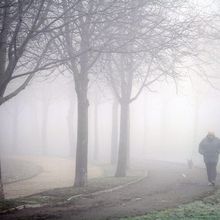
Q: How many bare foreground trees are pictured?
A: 3